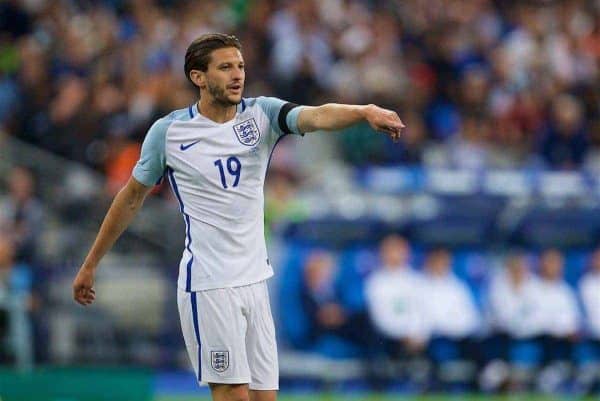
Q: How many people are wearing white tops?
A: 6